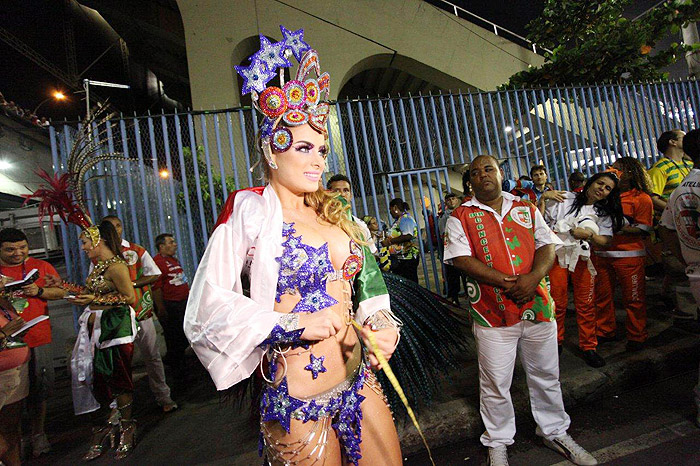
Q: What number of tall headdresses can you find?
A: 2